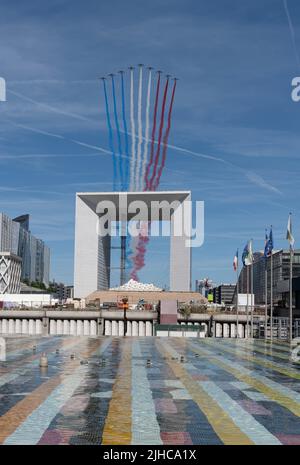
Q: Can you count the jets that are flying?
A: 9